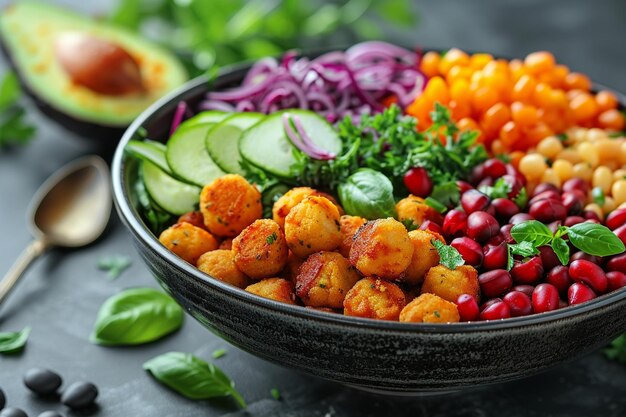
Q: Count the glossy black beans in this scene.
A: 5